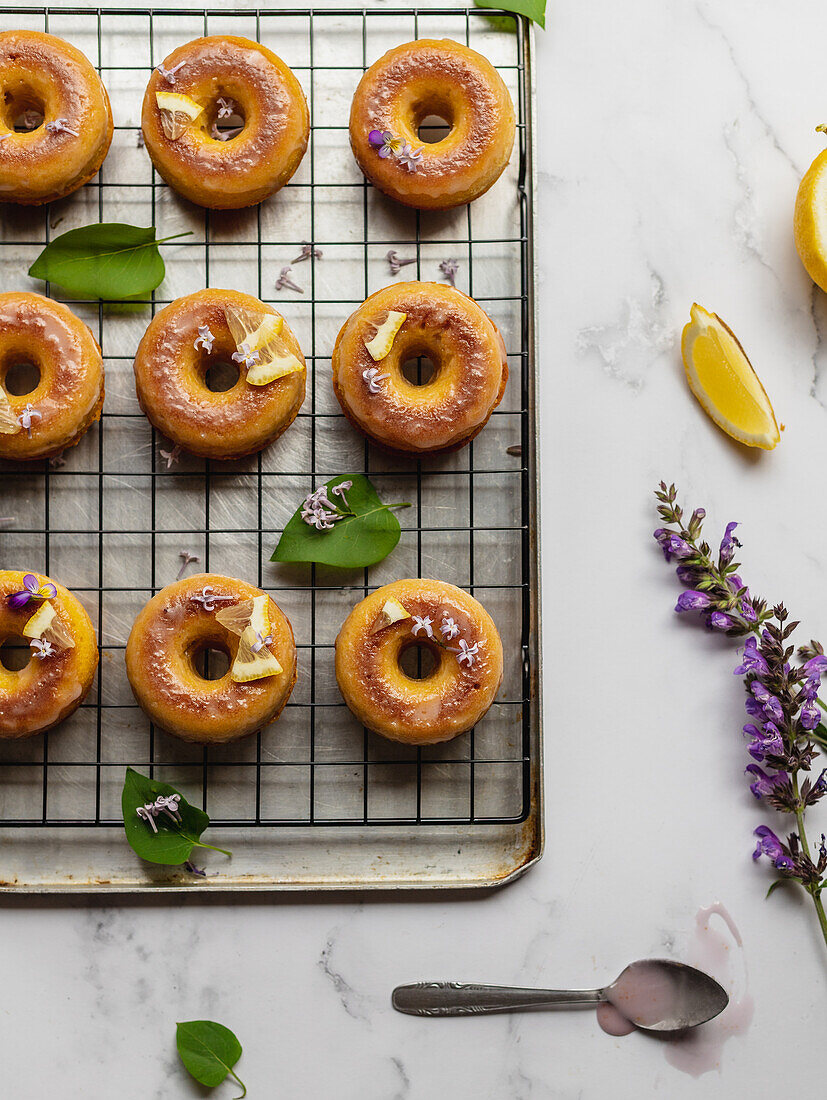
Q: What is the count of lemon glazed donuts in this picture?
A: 9